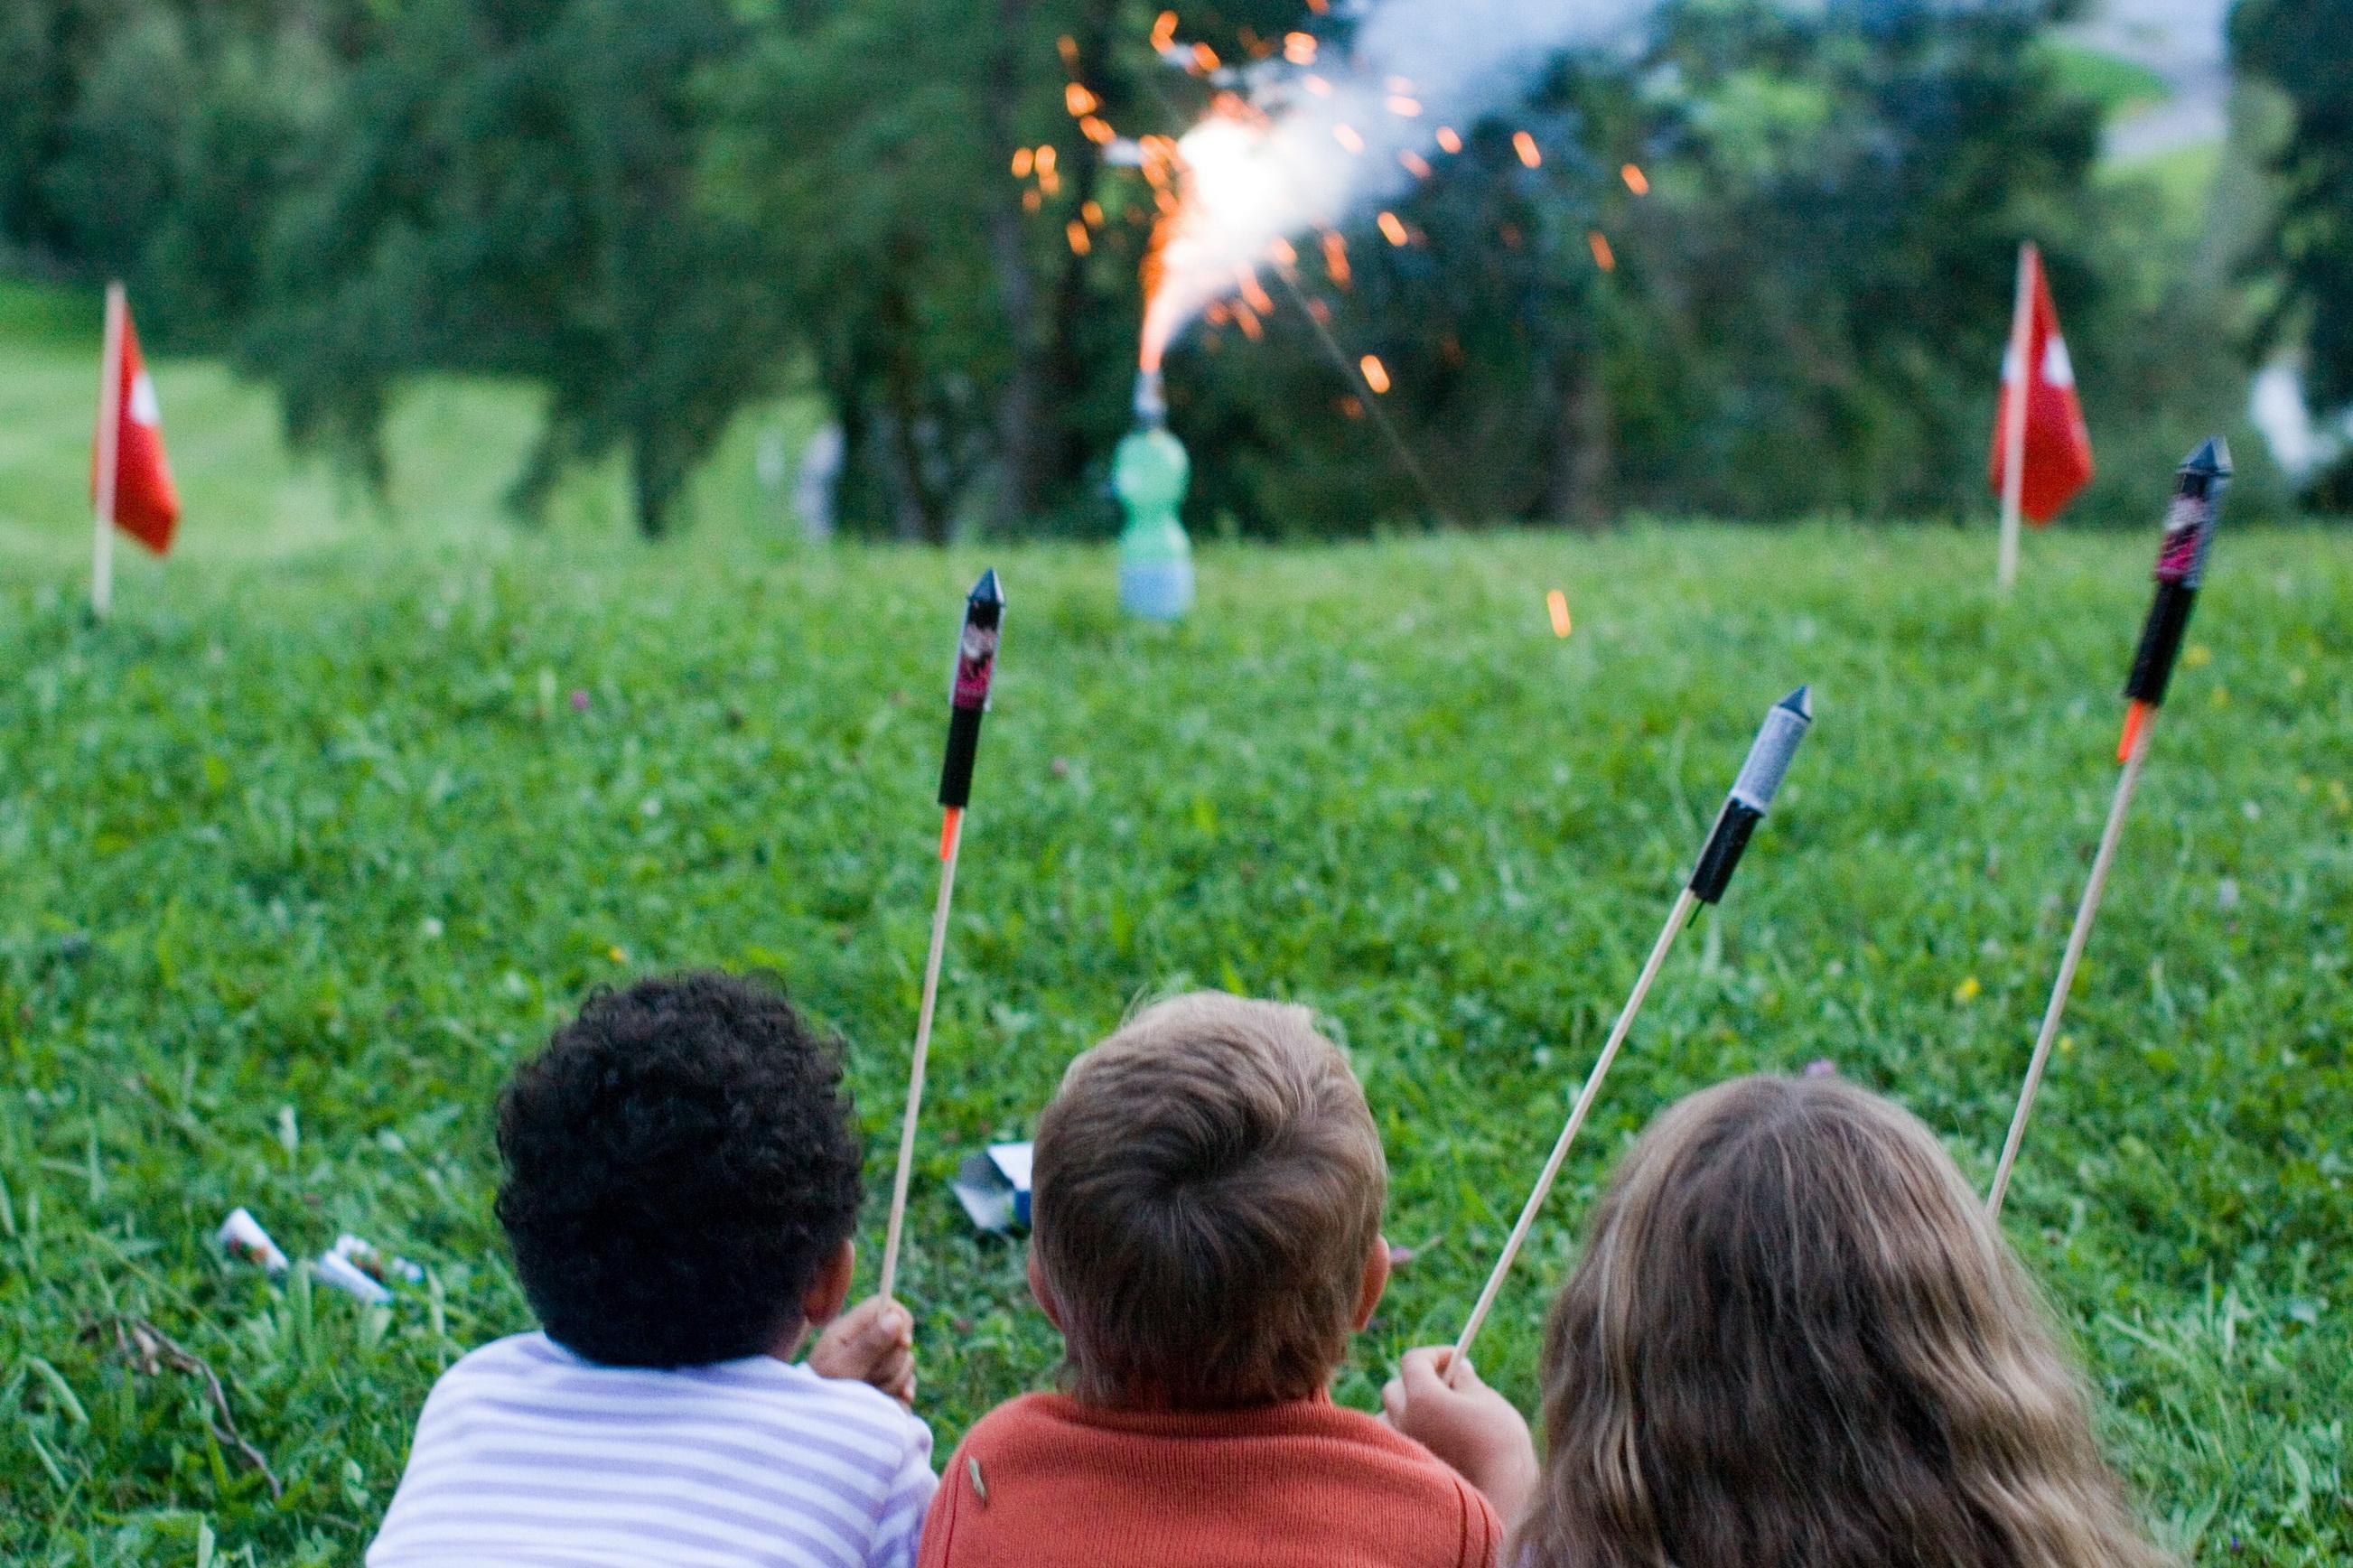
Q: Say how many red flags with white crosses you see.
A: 2